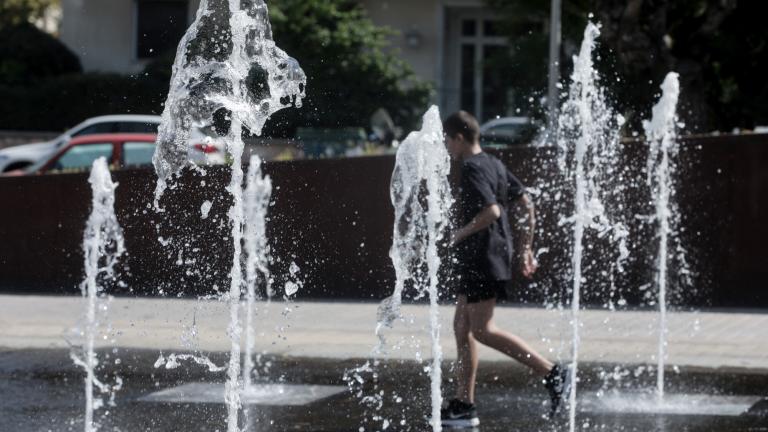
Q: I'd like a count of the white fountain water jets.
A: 6